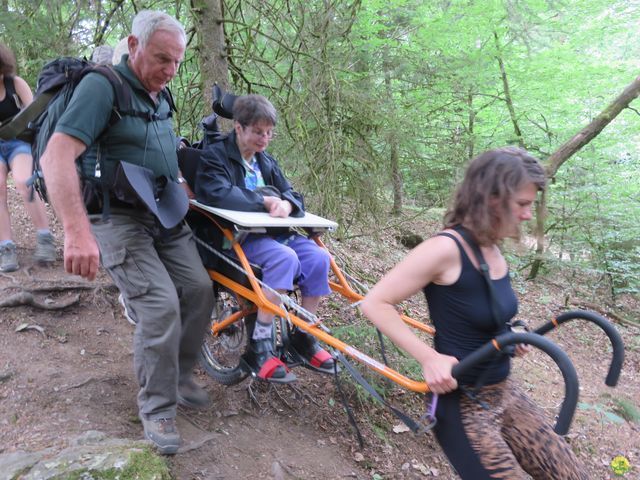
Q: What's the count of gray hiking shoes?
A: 4